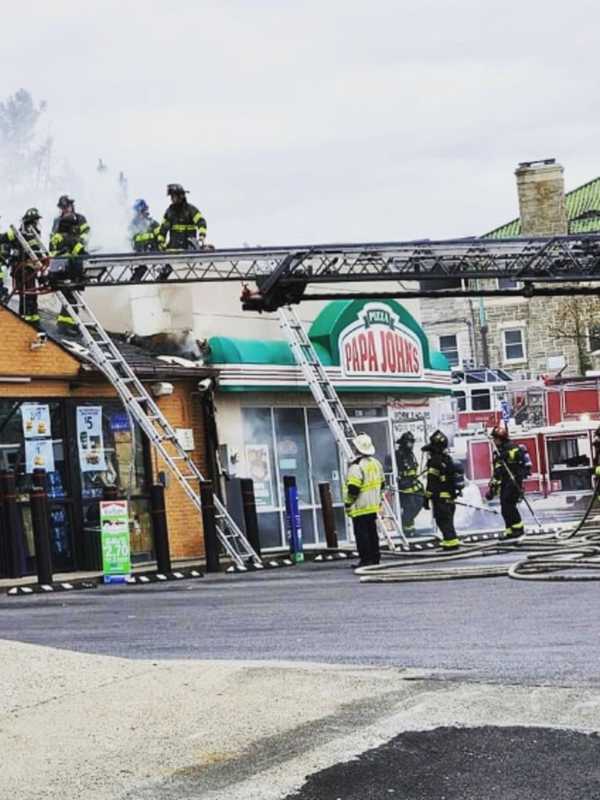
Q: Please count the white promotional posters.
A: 3